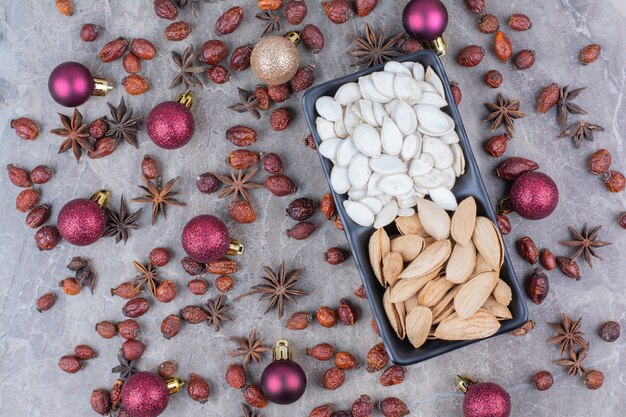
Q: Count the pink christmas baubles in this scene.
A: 9